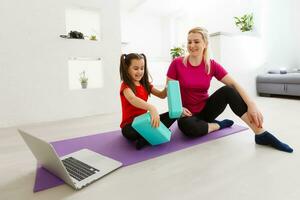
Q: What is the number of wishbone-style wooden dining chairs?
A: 0